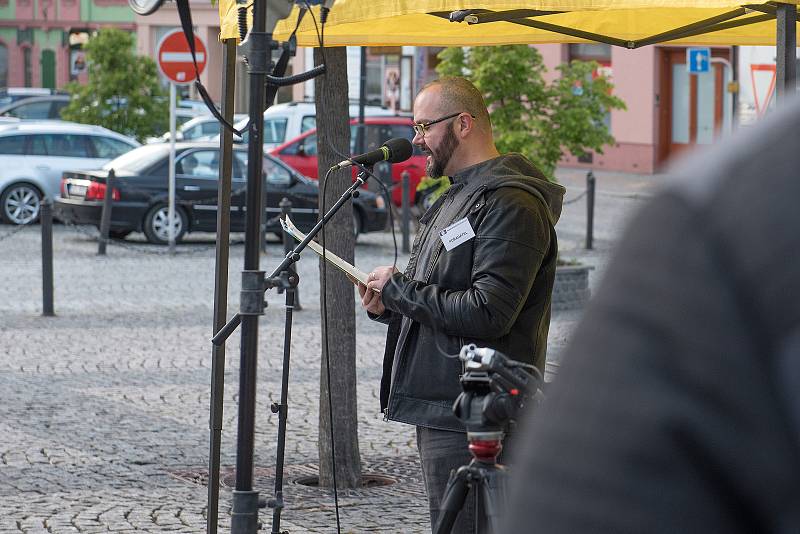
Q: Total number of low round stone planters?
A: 1